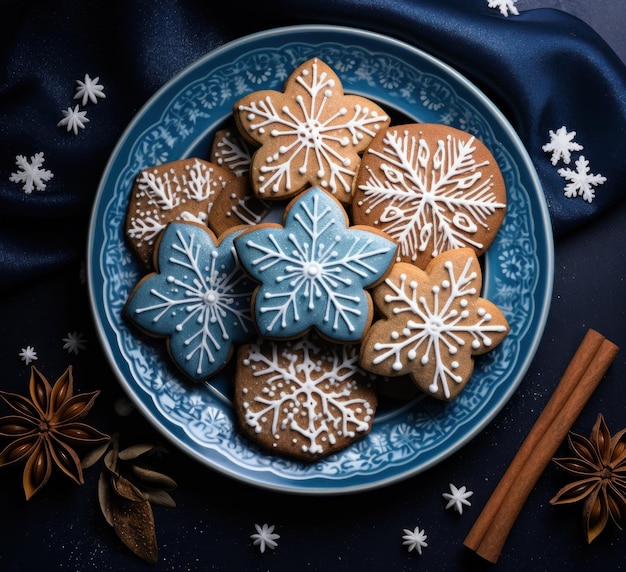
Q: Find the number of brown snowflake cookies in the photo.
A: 6